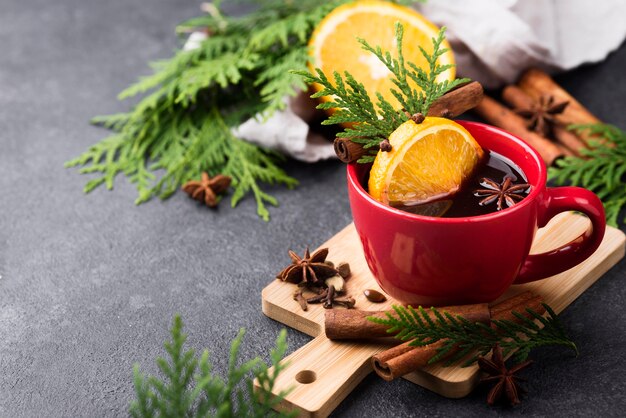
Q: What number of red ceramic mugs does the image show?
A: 1